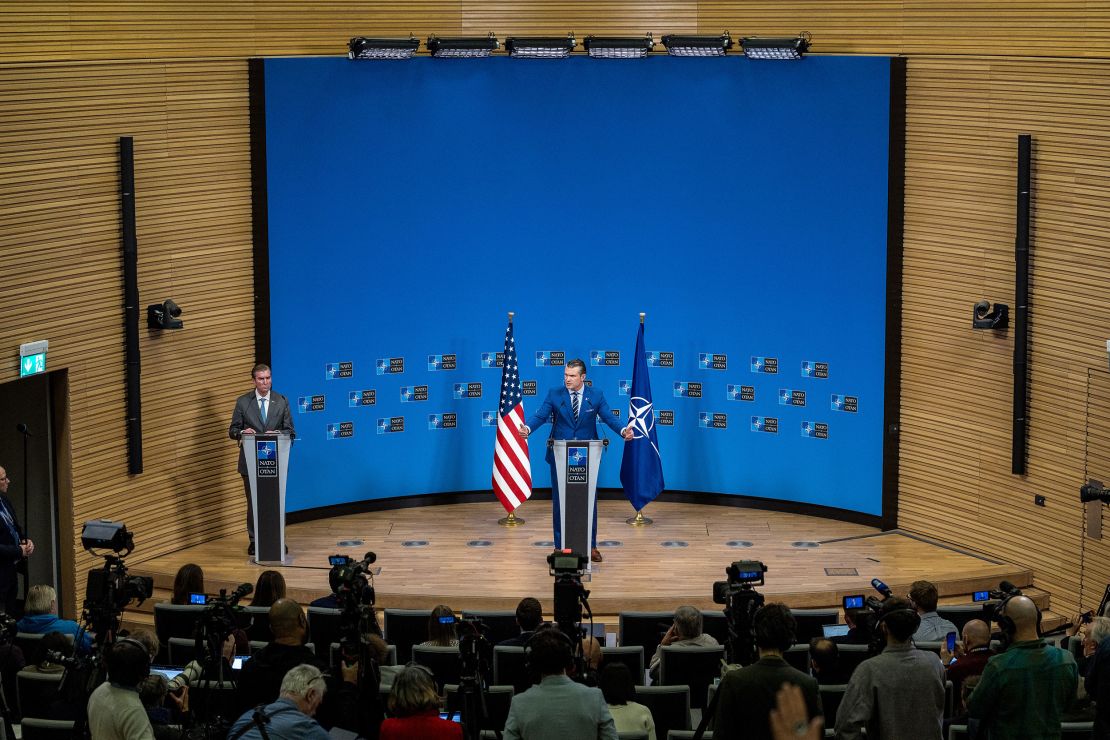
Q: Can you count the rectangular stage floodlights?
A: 6